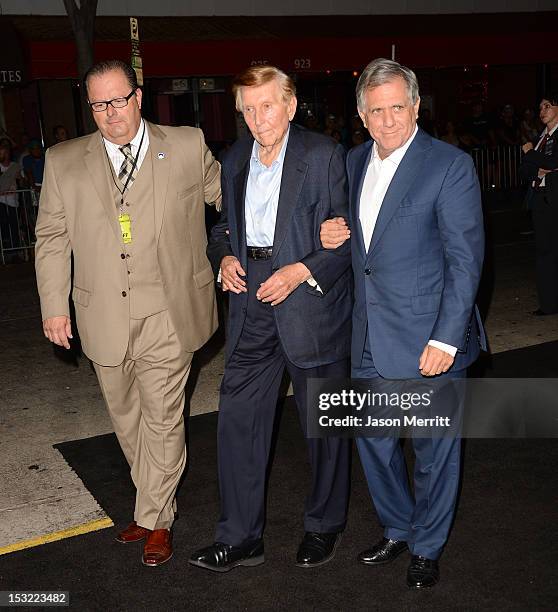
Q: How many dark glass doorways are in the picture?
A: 2